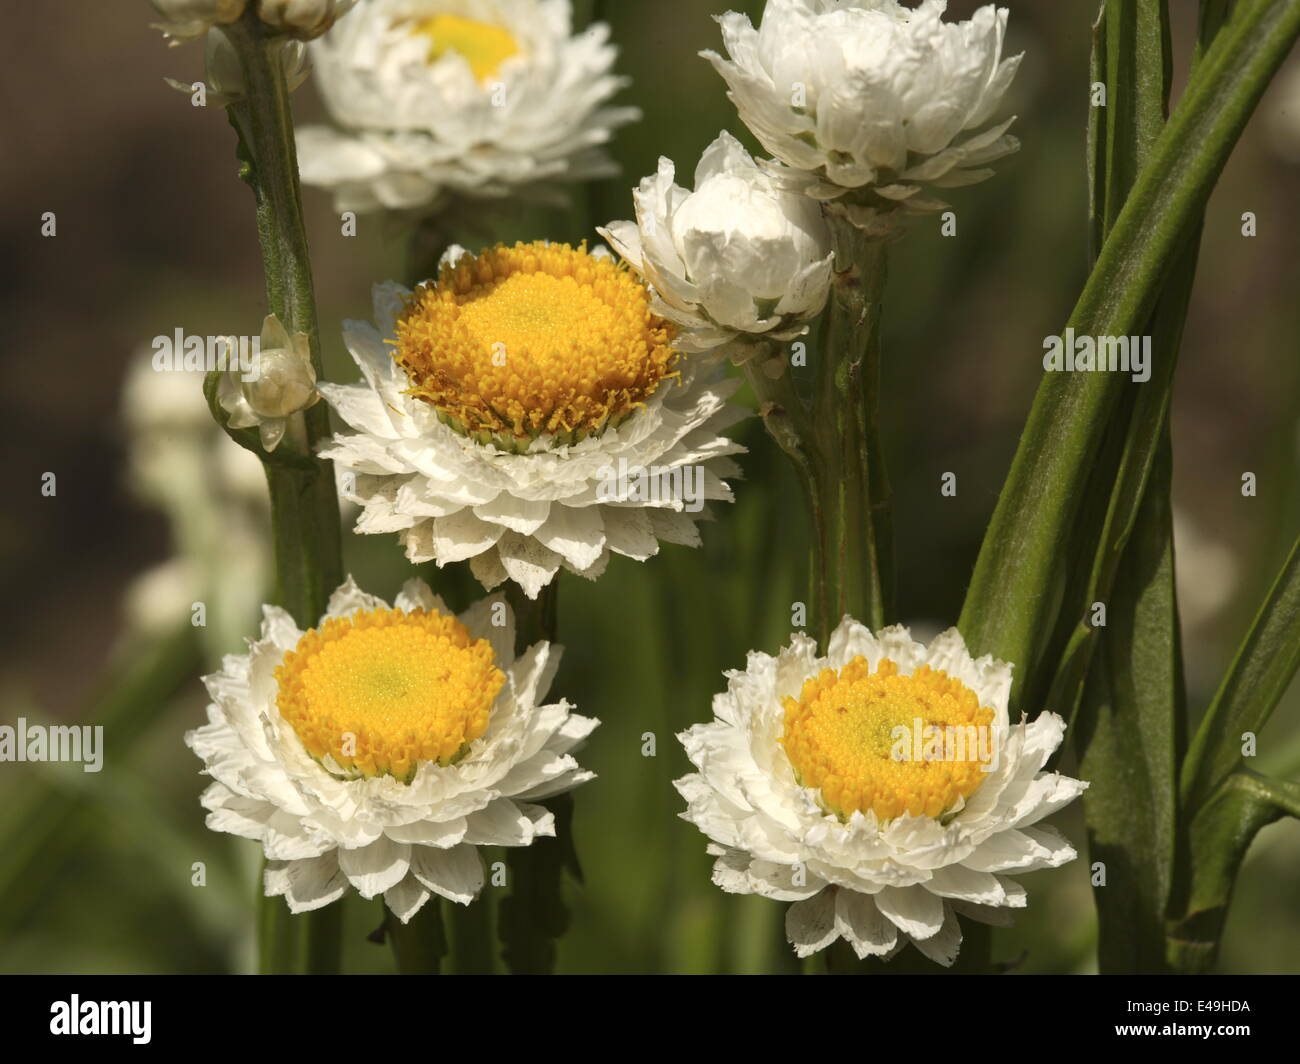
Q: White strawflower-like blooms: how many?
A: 6